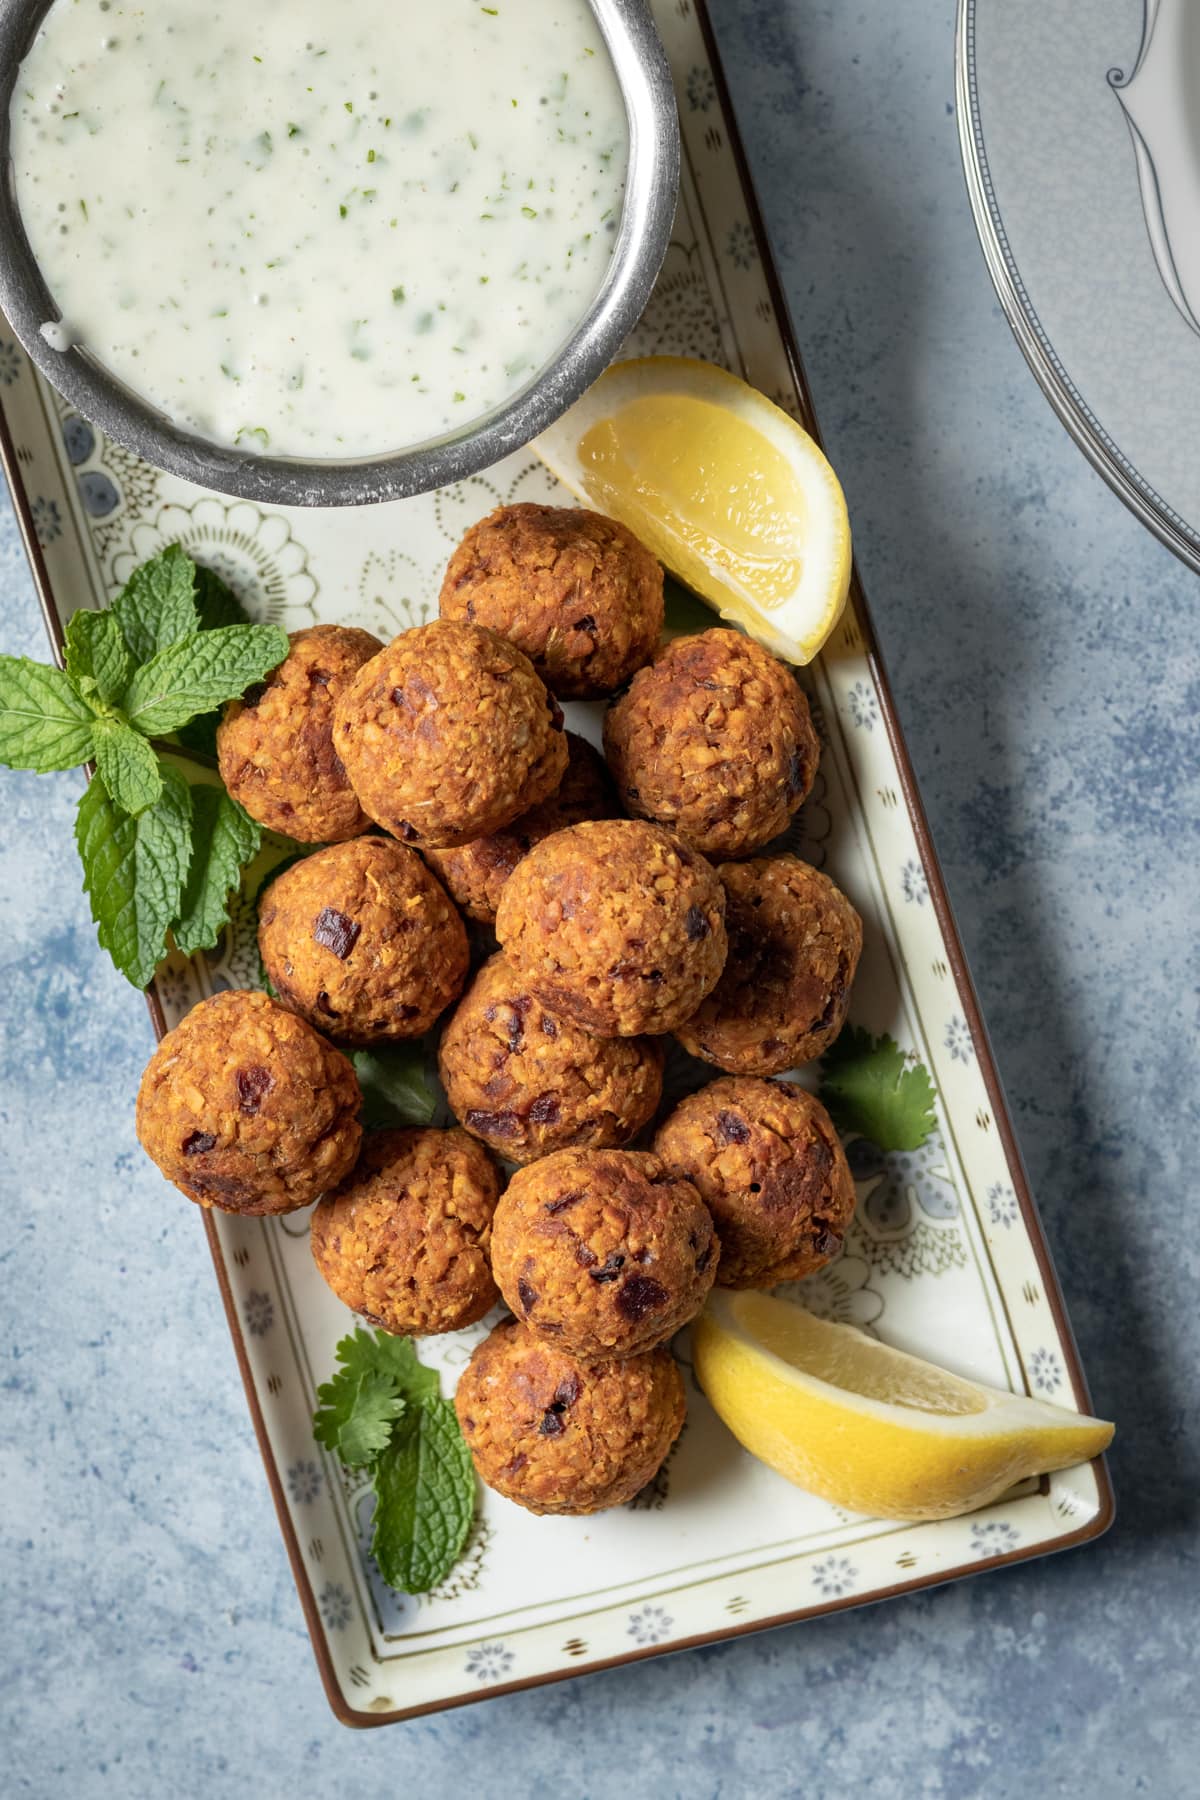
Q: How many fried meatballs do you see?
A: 14